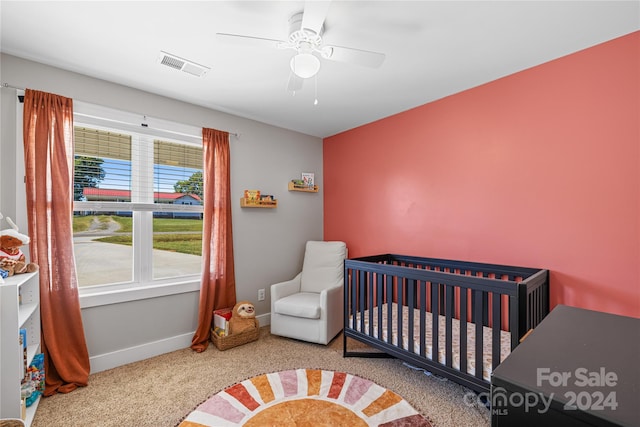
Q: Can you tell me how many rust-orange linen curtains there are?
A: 2